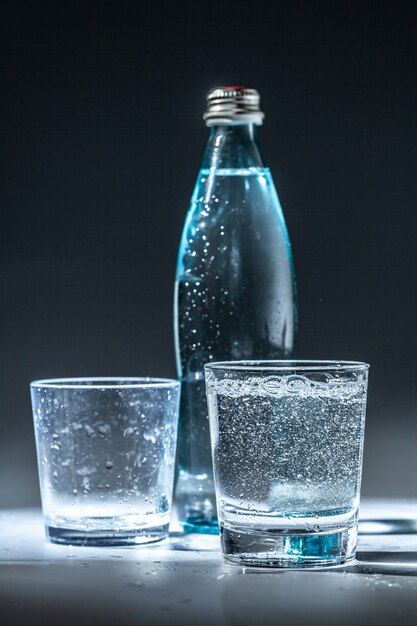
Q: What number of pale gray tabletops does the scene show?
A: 1